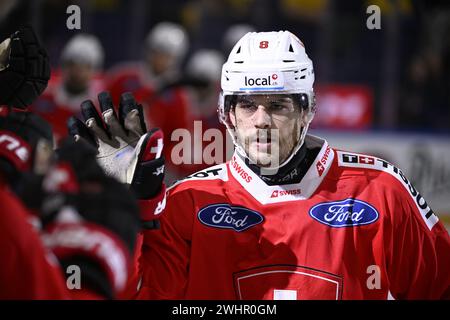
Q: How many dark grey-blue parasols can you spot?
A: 0